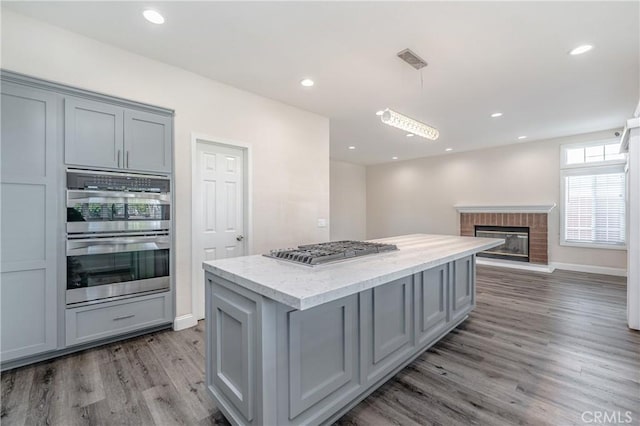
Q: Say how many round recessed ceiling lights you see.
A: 10